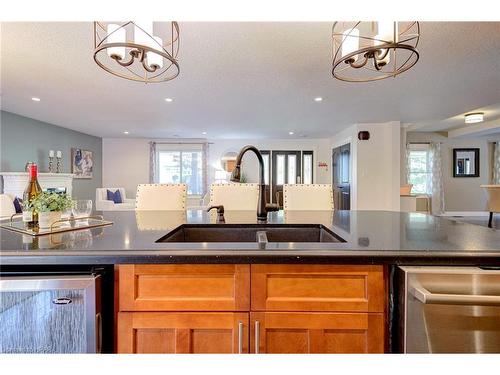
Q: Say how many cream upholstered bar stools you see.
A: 3